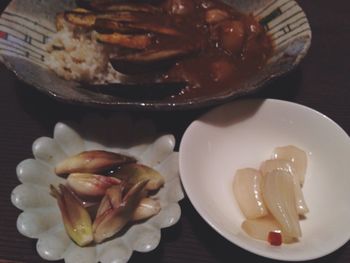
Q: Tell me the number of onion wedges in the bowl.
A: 5